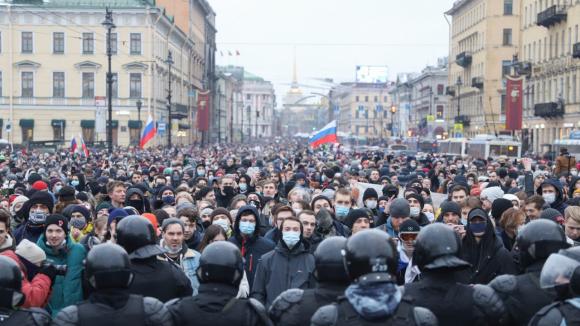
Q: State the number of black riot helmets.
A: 9